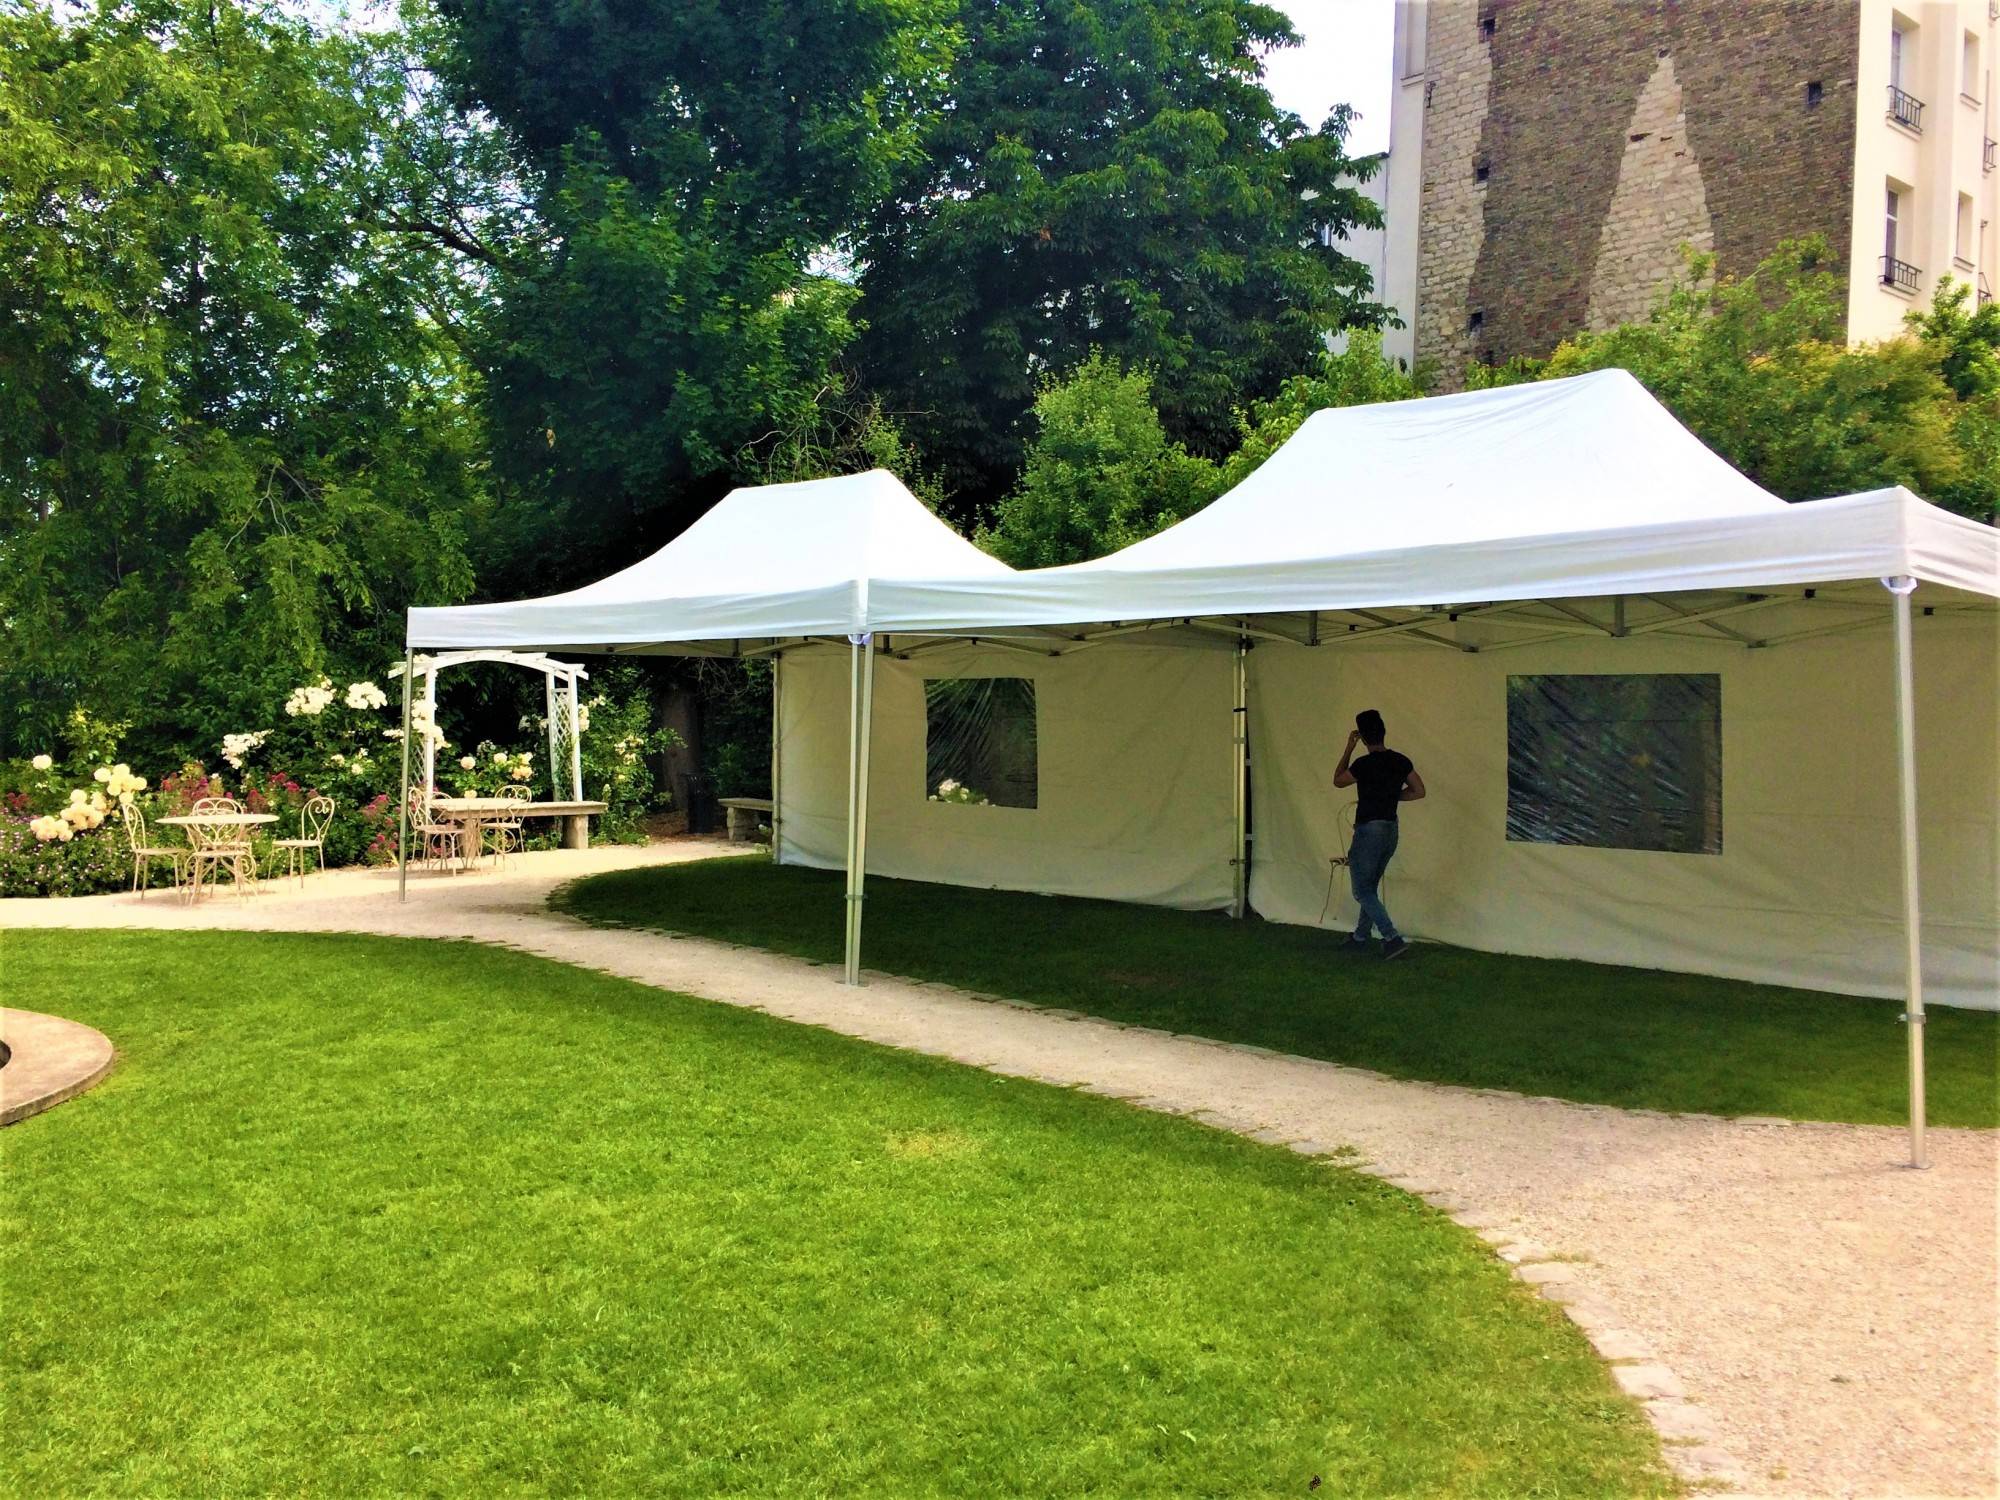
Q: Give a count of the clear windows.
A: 2